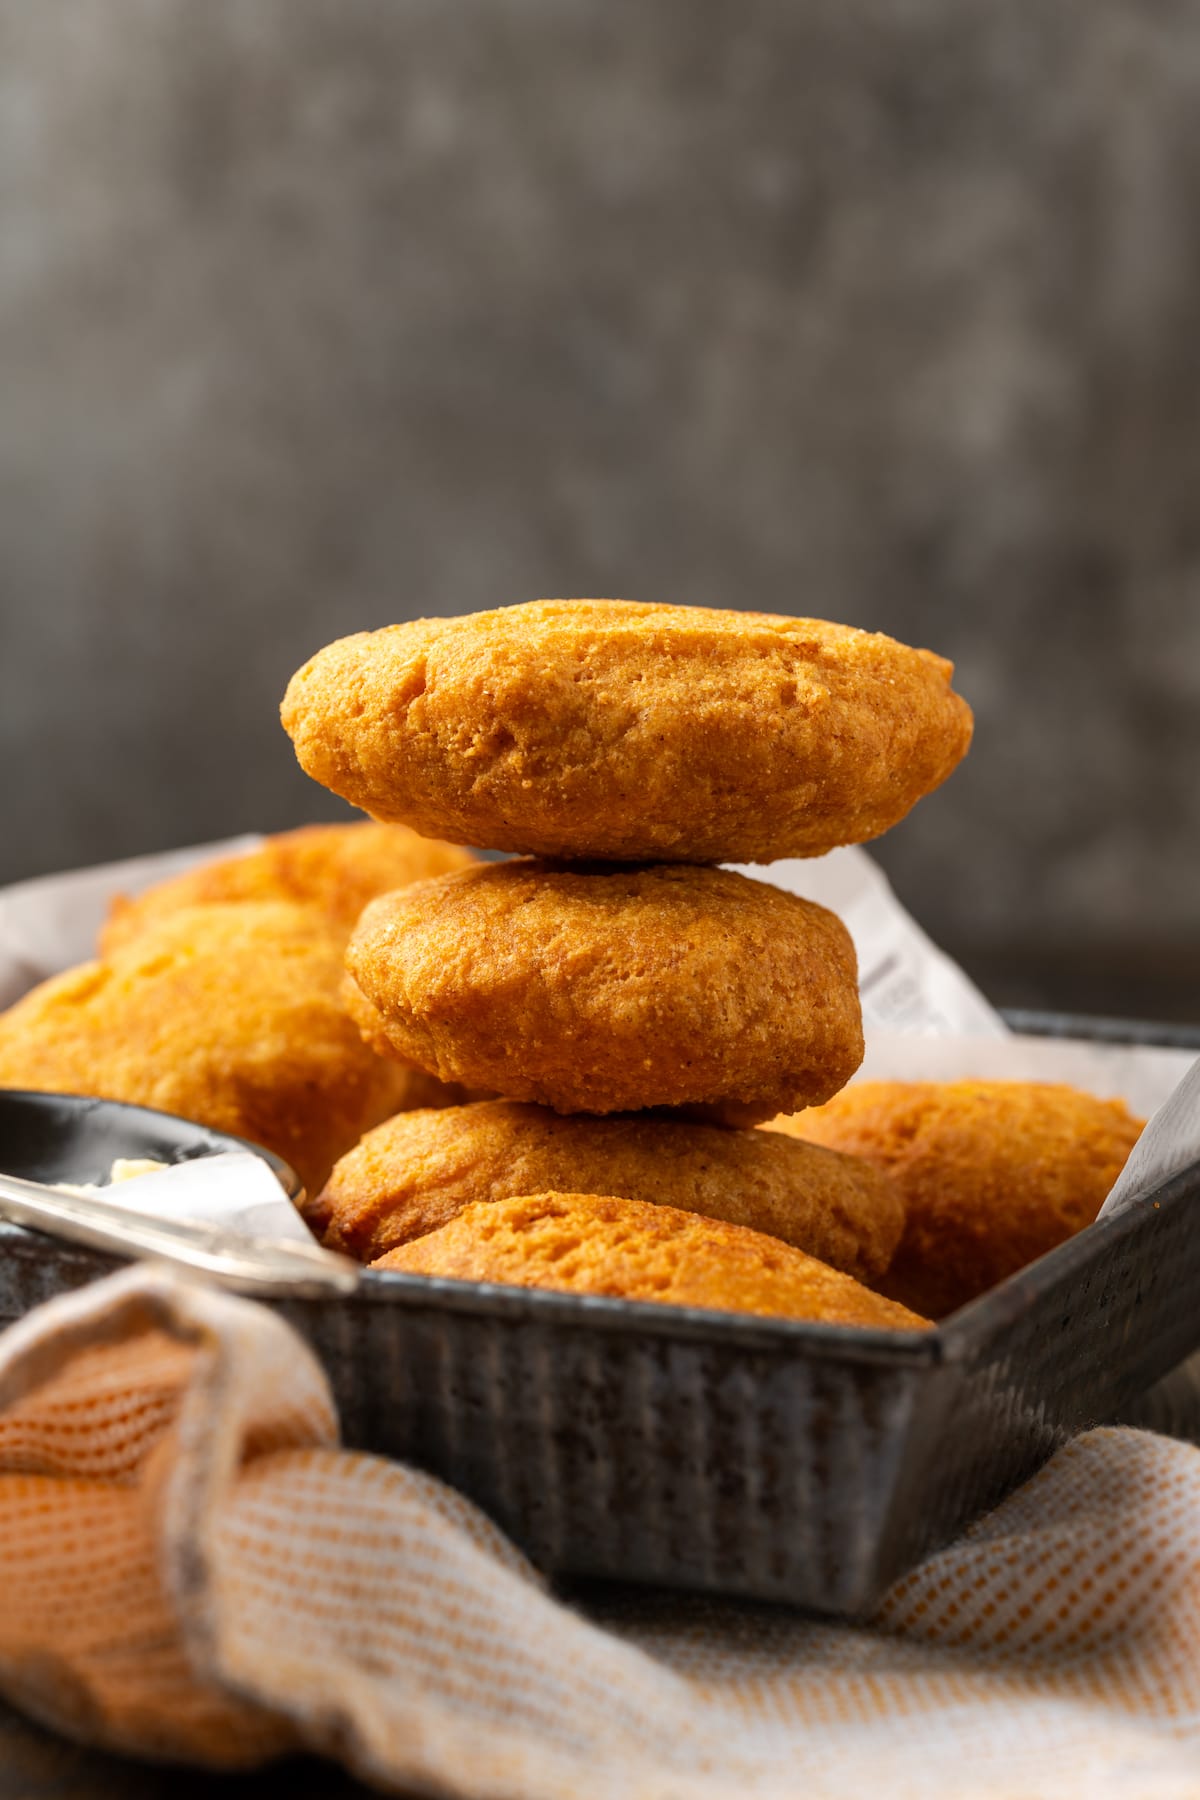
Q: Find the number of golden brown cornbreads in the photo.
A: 7